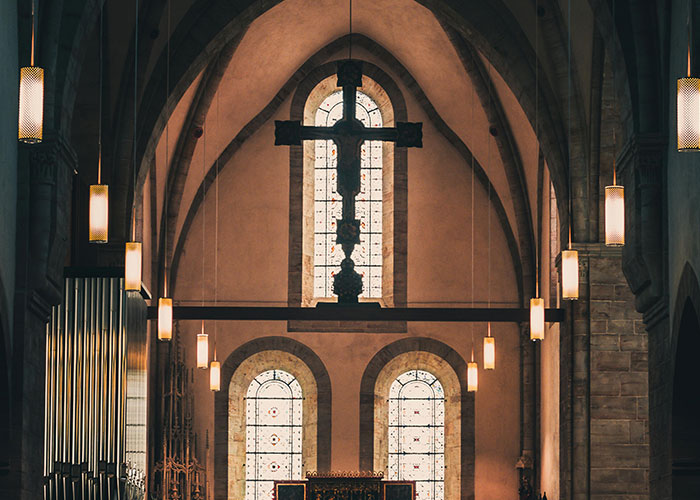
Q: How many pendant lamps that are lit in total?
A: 12